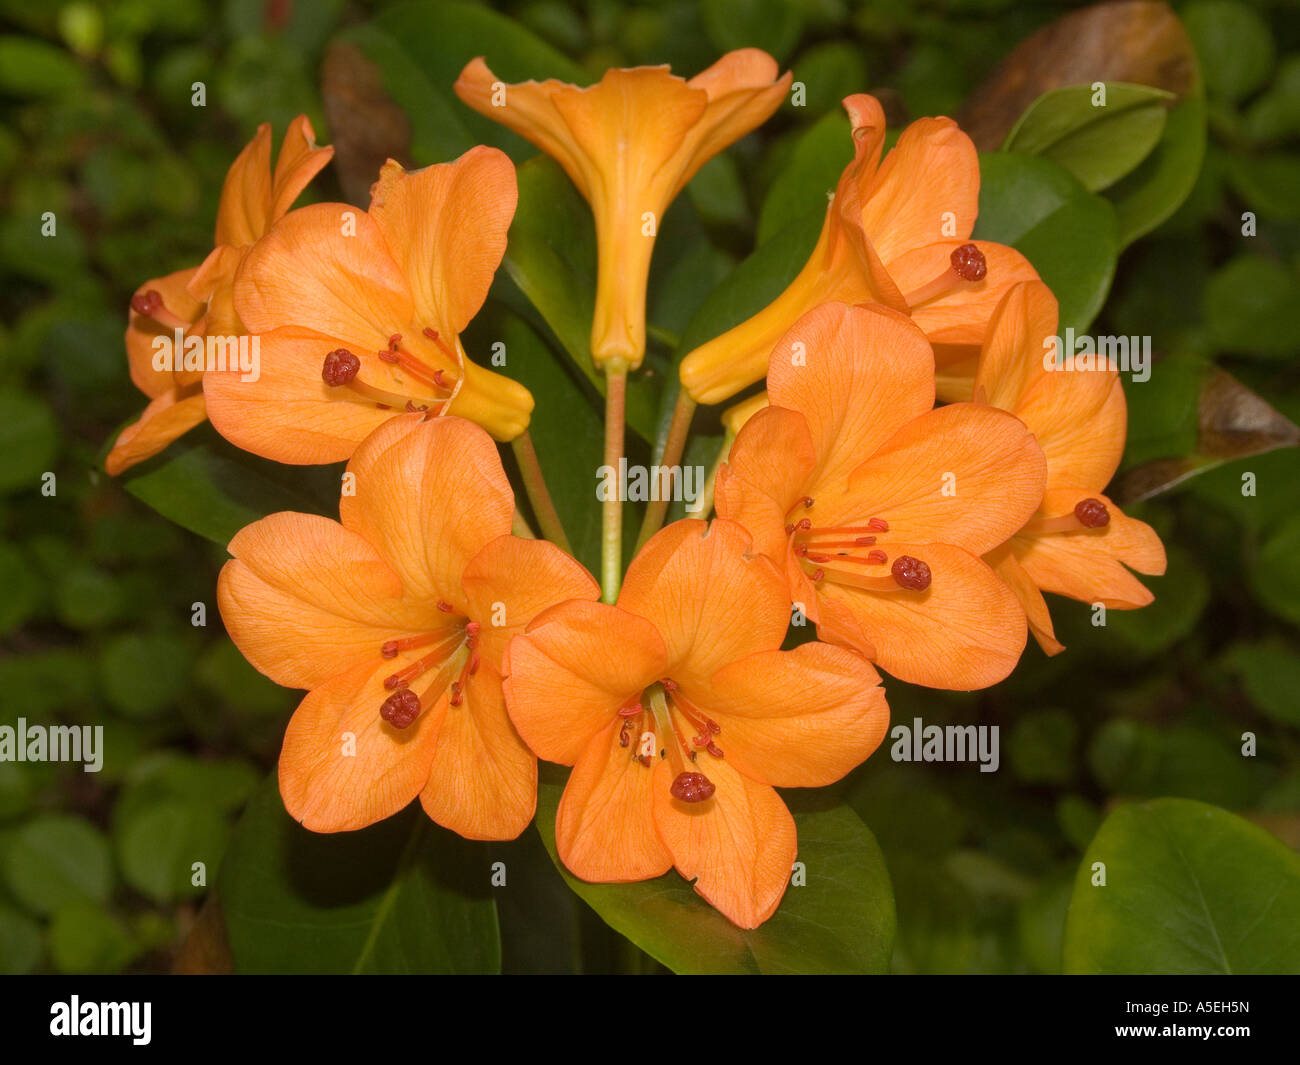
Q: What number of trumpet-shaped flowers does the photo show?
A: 8